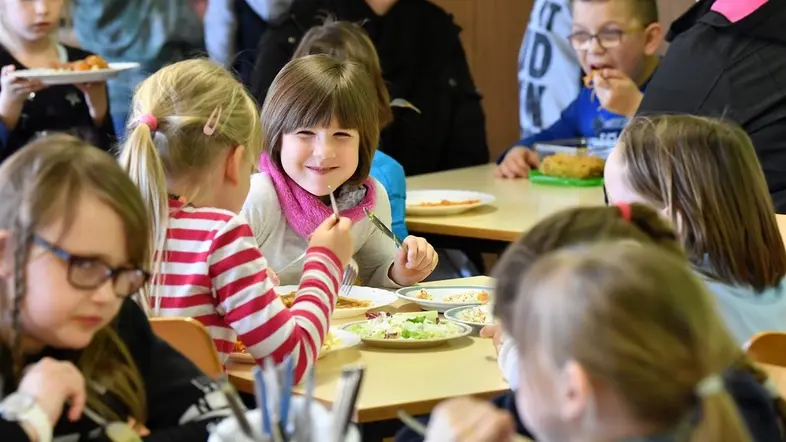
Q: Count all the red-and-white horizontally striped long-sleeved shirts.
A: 1